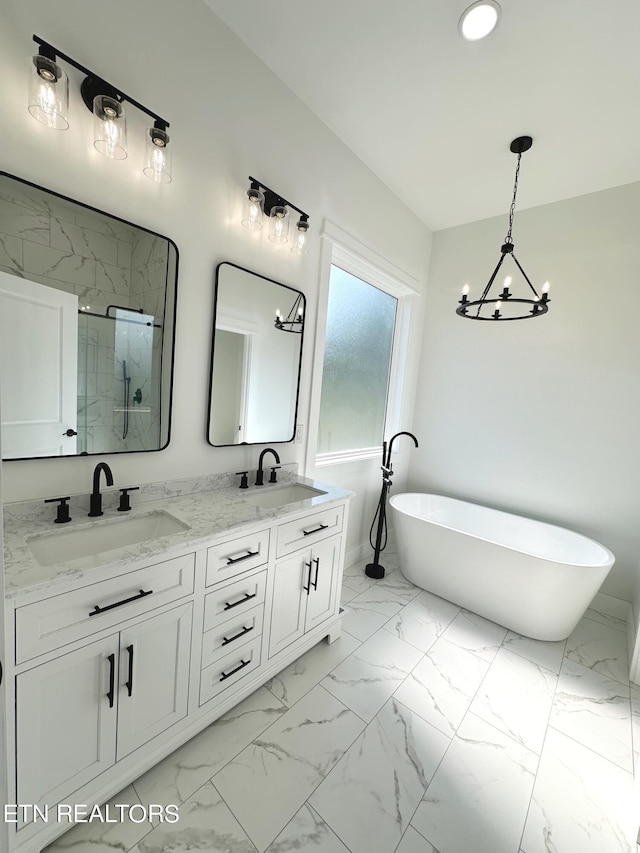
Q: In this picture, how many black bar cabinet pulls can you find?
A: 10